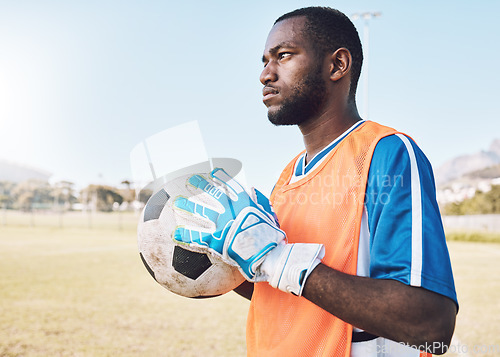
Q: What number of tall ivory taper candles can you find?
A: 0